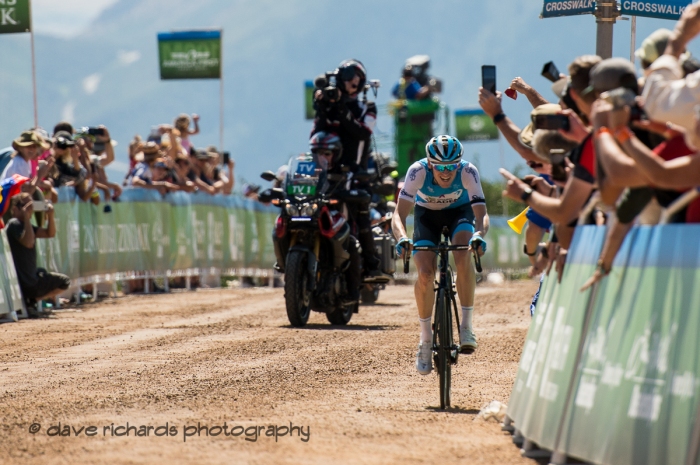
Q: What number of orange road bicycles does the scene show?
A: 0